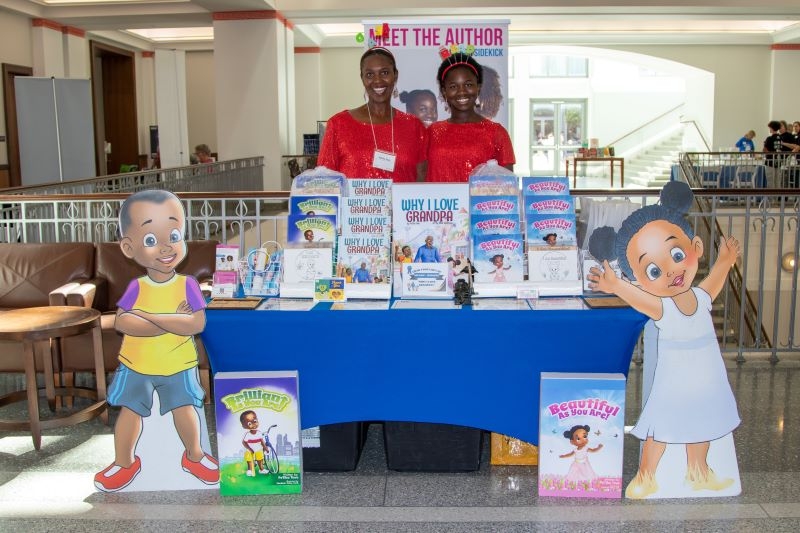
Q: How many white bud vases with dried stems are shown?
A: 0